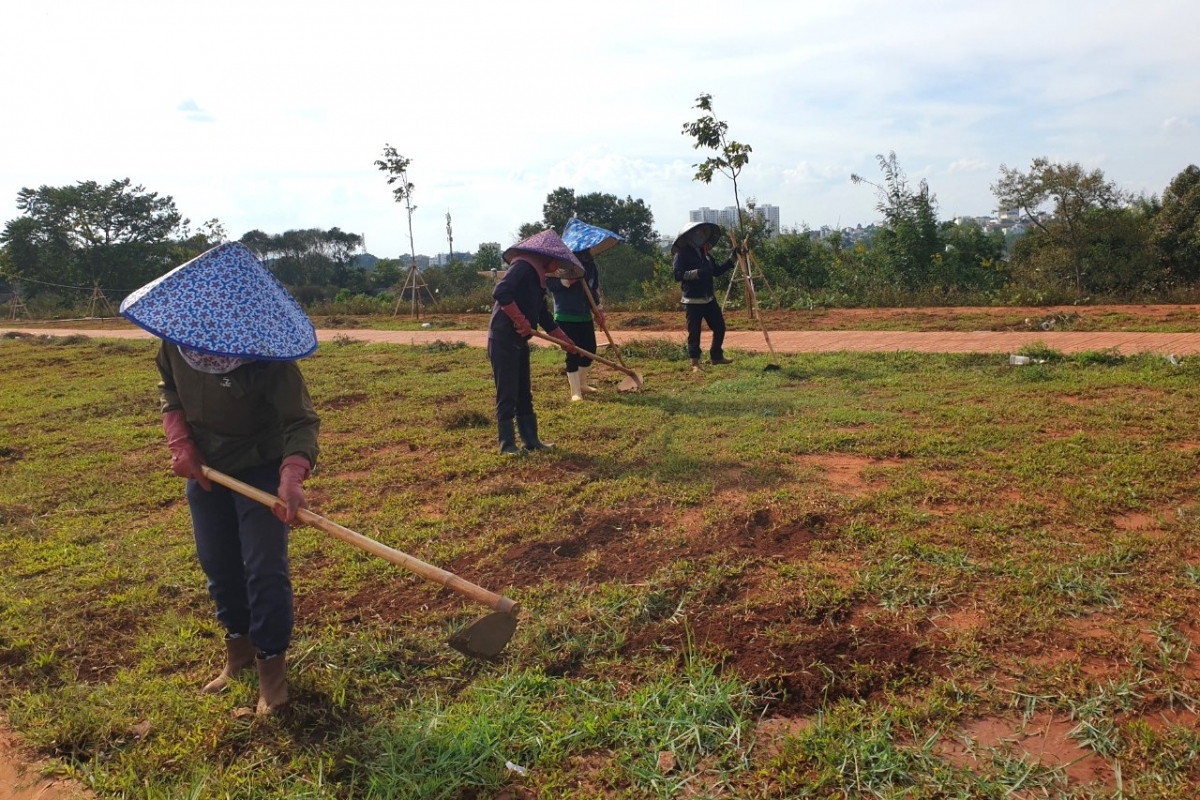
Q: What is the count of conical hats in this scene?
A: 4